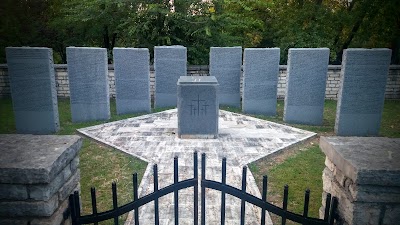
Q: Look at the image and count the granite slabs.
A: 8